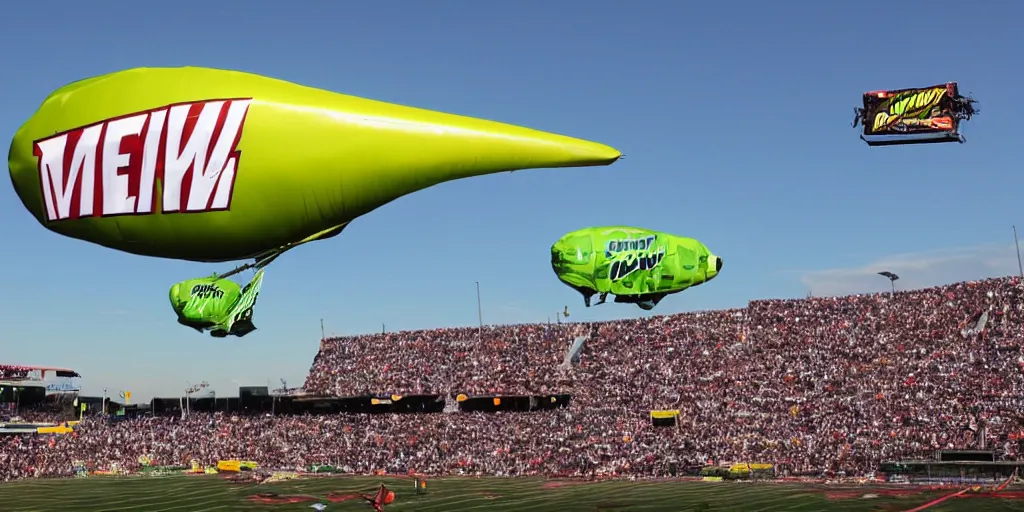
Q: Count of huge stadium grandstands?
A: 1